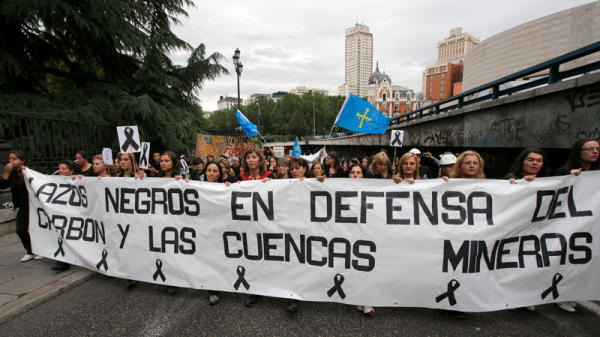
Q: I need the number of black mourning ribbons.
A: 10